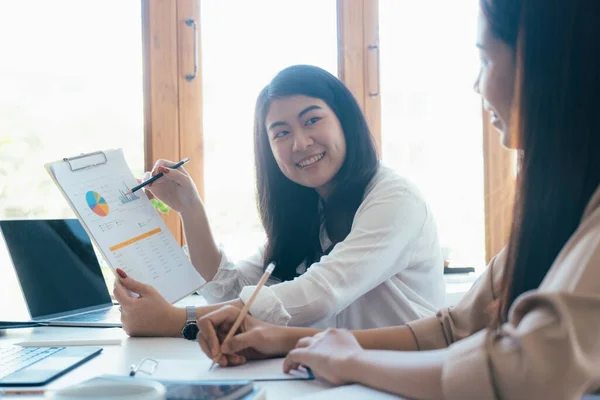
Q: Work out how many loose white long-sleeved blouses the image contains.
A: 1